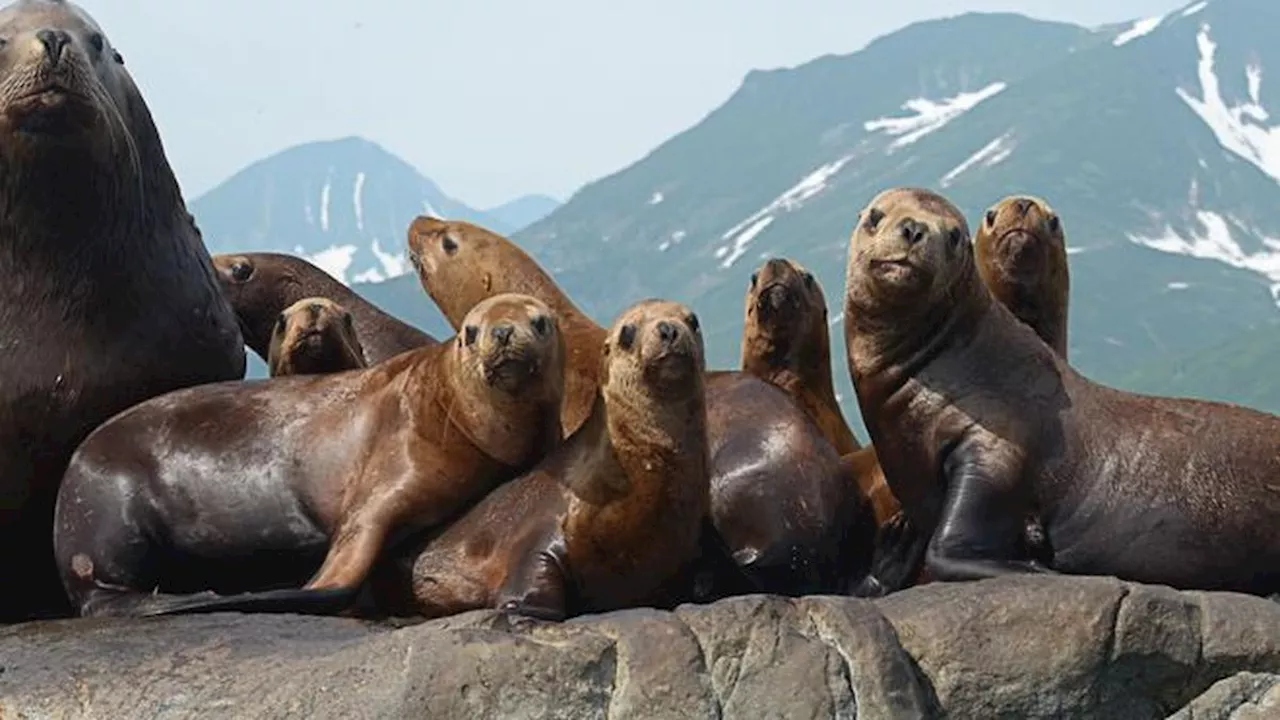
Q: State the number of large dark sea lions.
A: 1